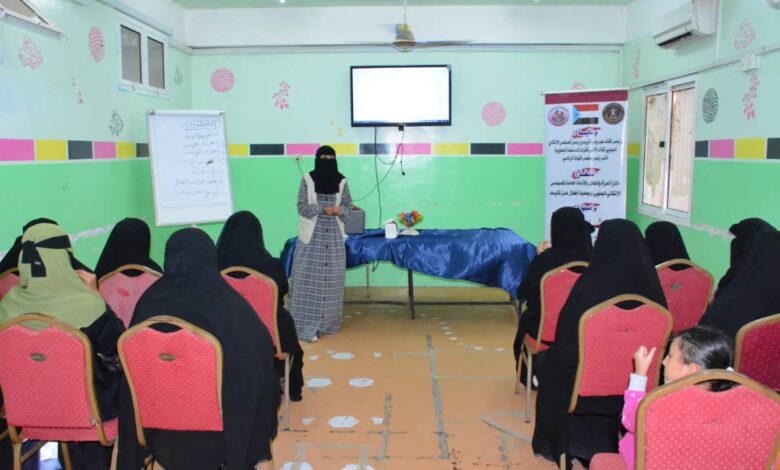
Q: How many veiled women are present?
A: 11